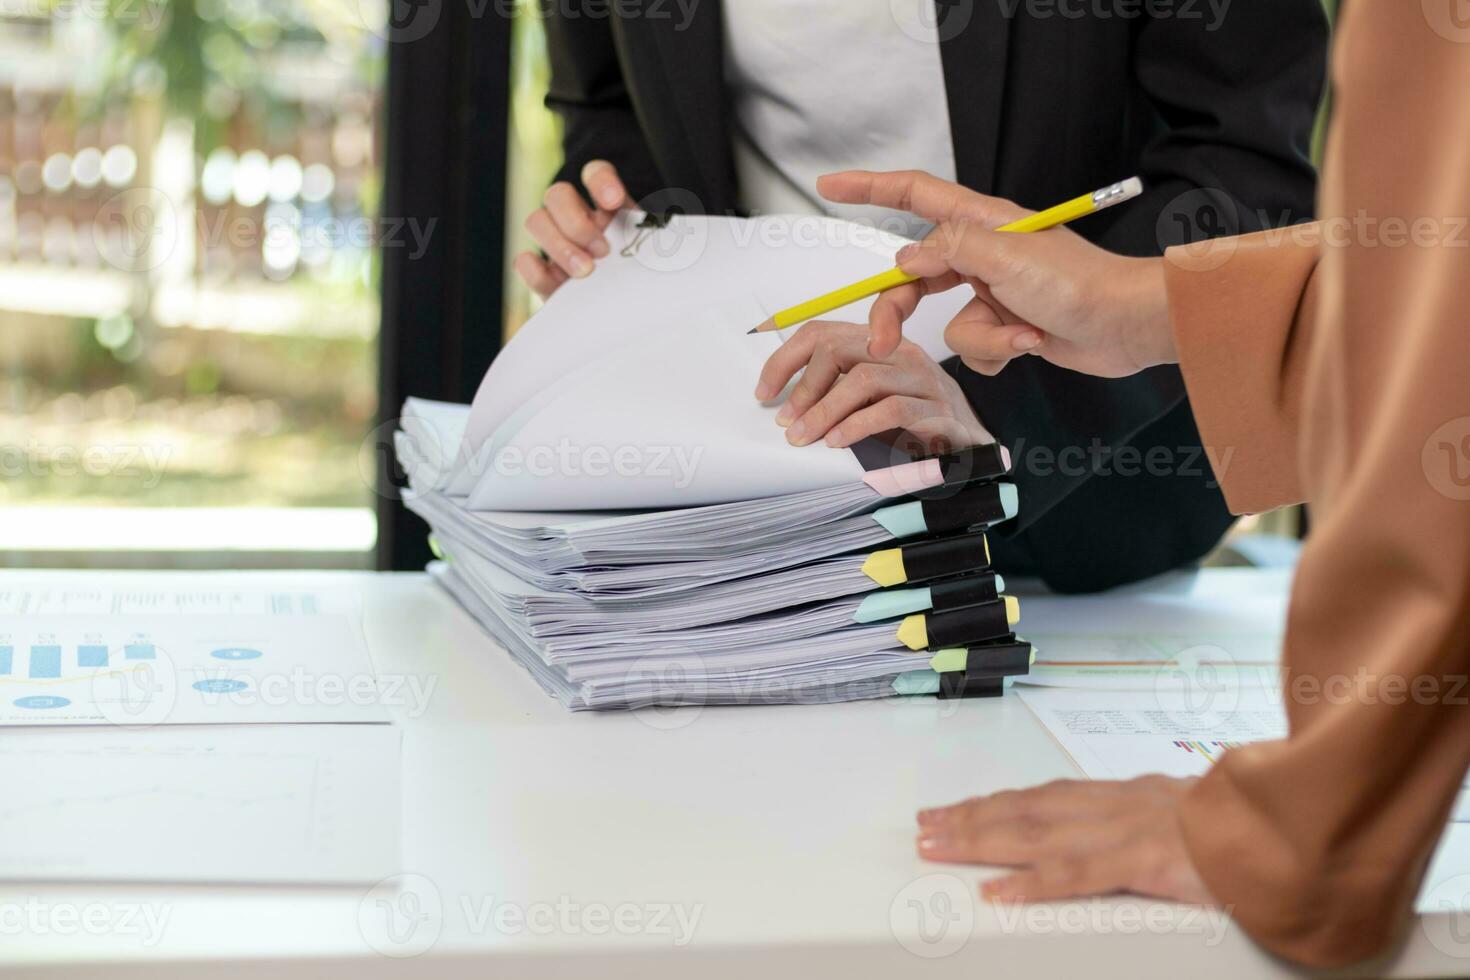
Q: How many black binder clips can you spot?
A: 8